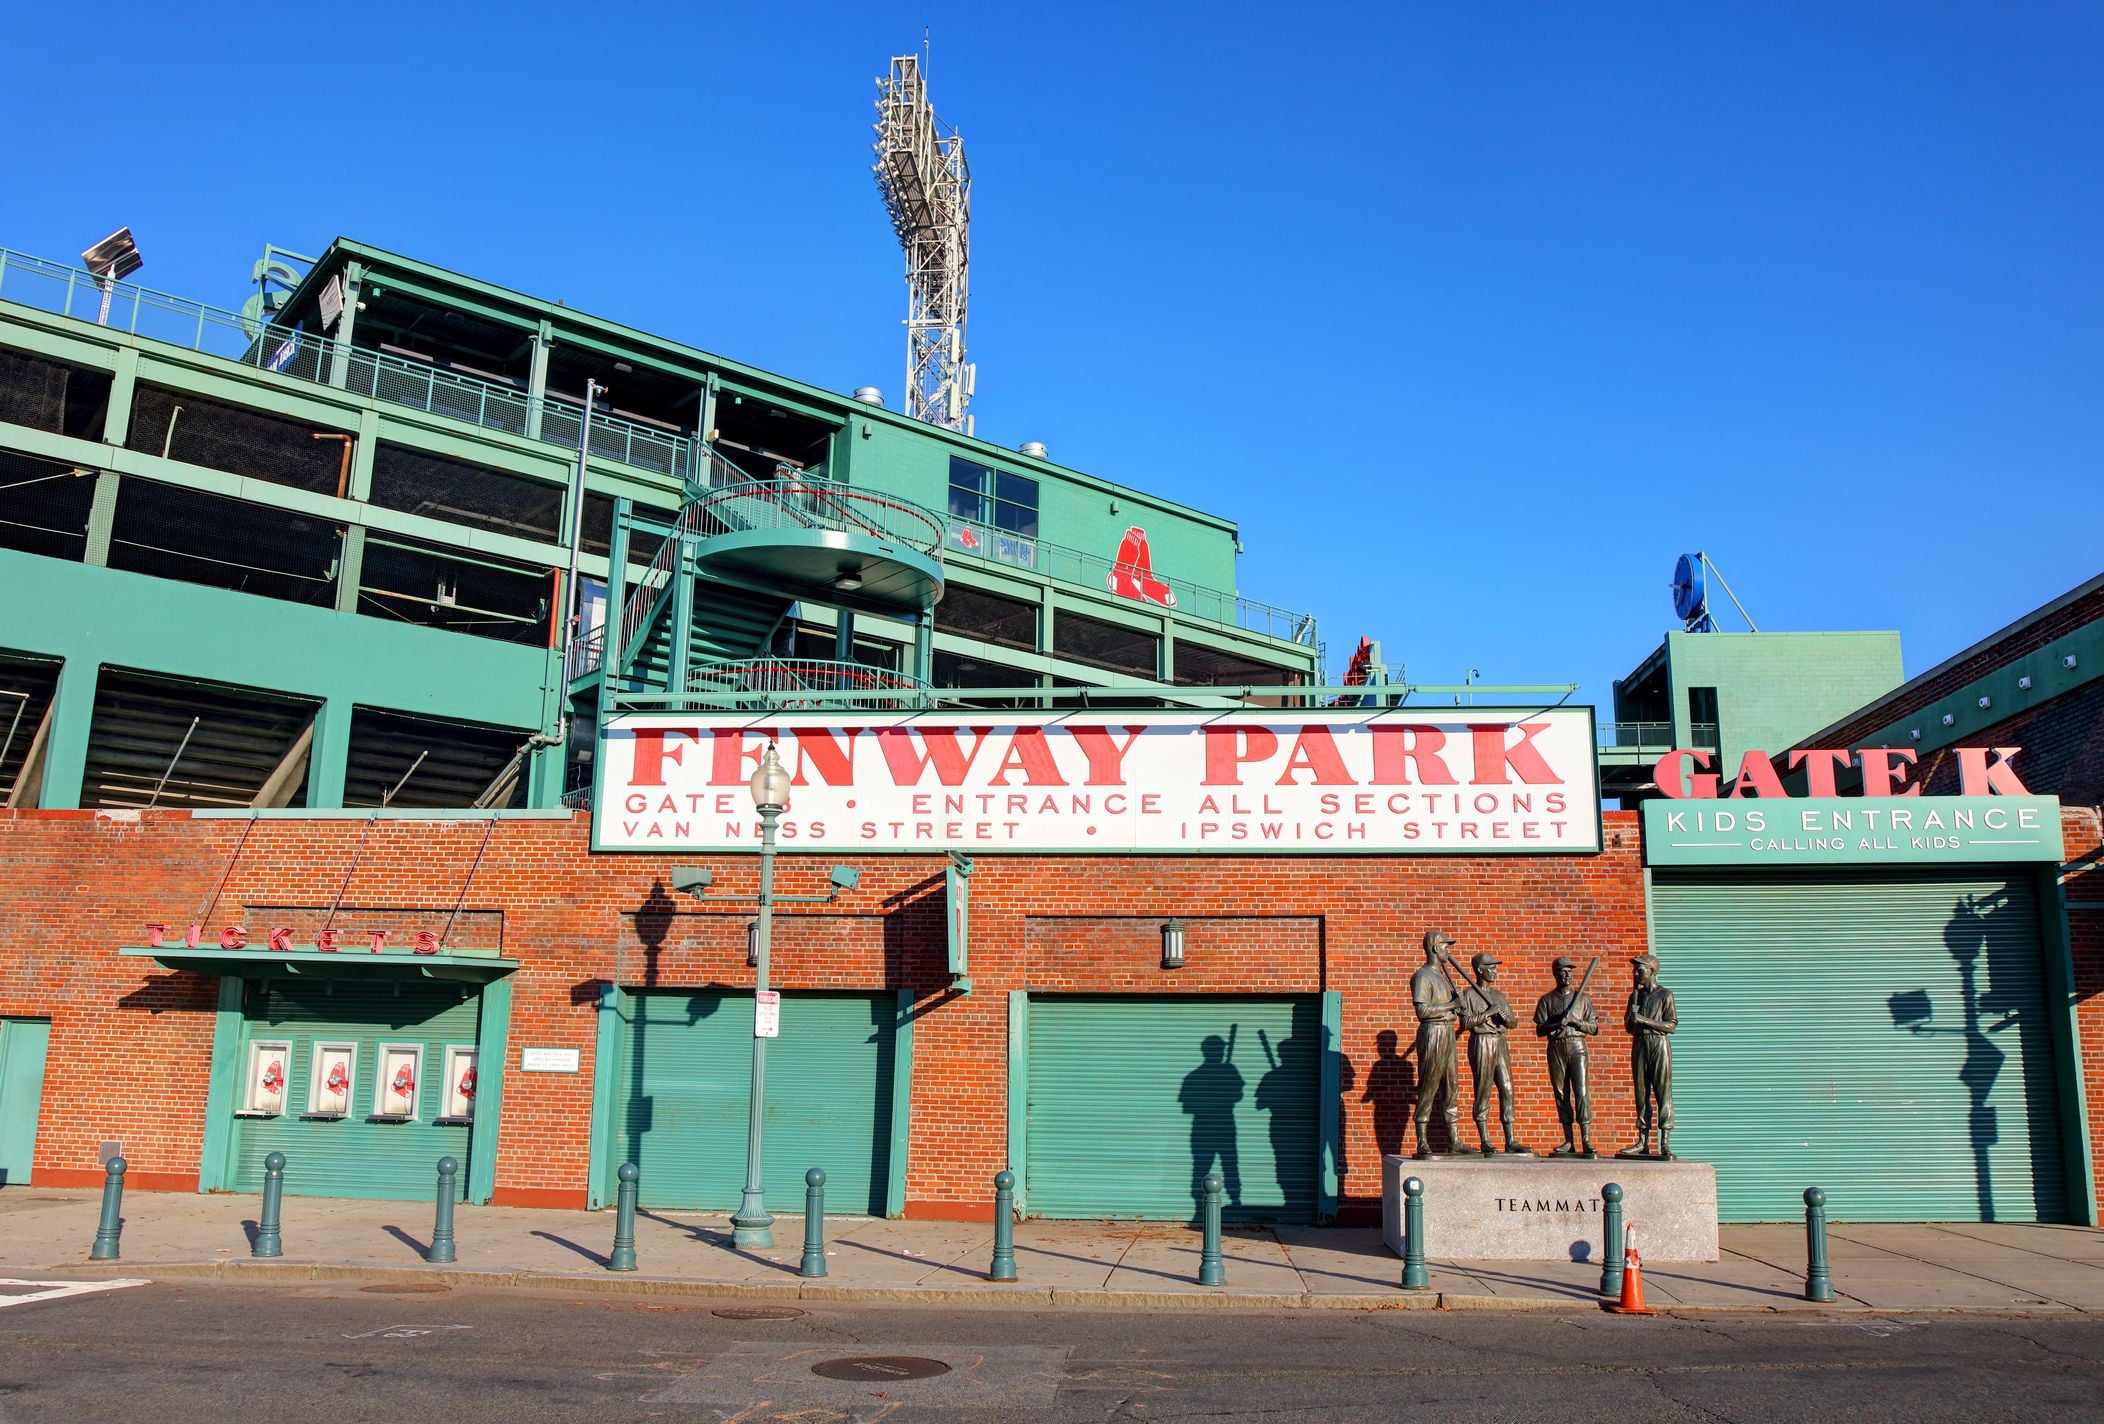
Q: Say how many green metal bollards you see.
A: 10